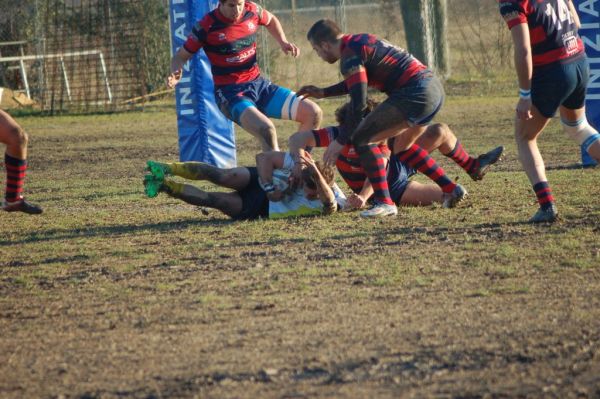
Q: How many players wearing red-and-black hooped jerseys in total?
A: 4